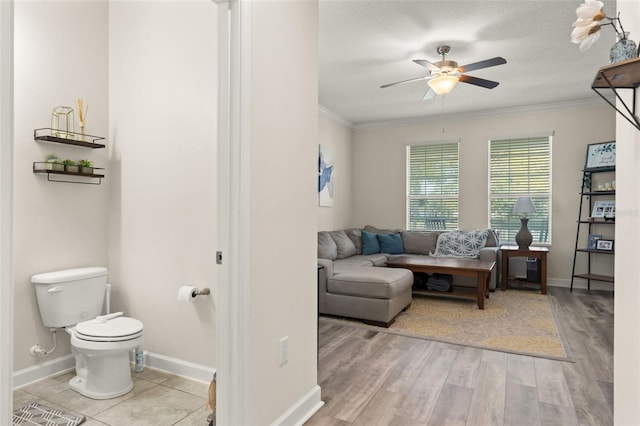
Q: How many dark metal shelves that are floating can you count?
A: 2